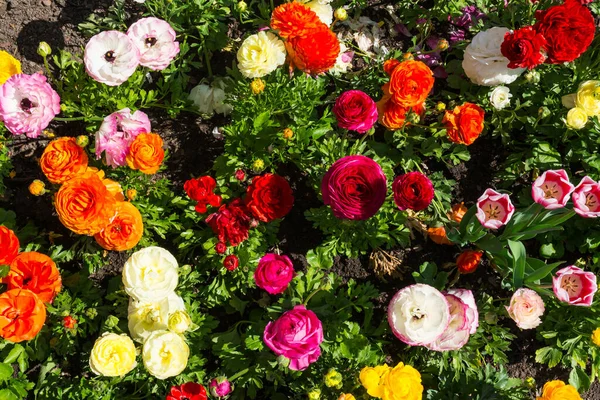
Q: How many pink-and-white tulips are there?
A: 4